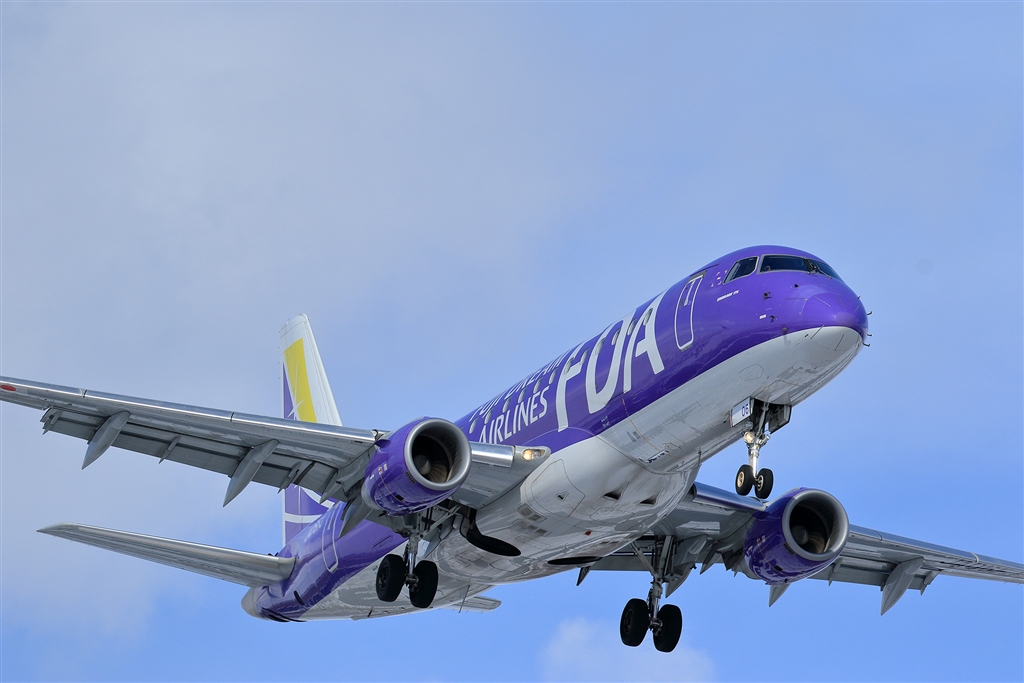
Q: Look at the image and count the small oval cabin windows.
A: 12